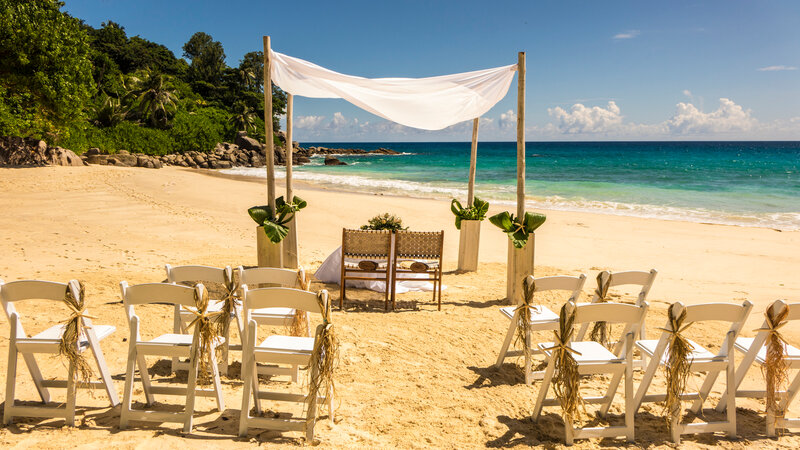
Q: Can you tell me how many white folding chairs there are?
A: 10